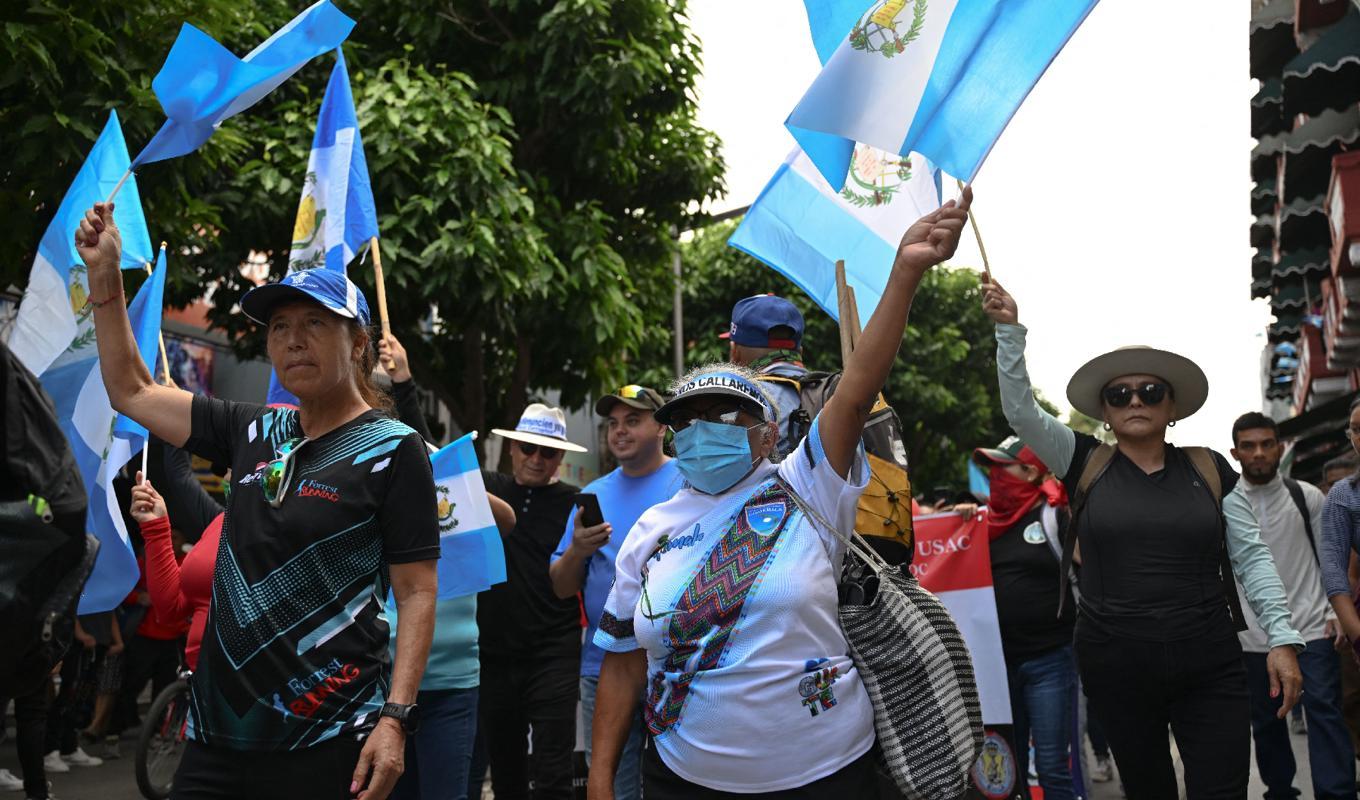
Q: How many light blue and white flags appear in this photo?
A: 7